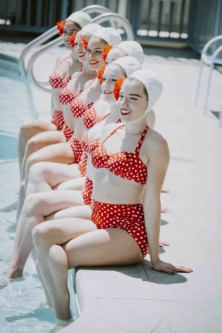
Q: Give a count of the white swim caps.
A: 6